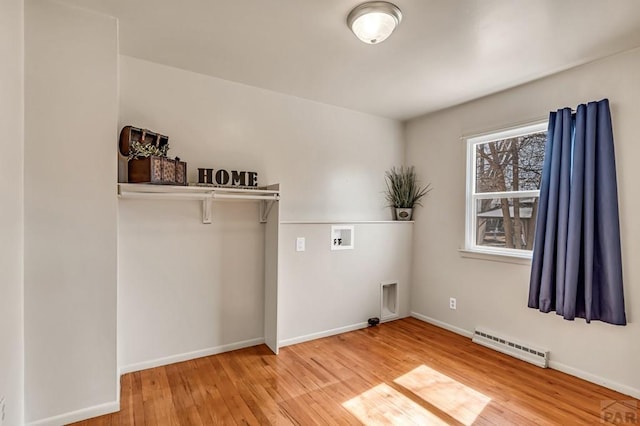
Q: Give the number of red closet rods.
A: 0